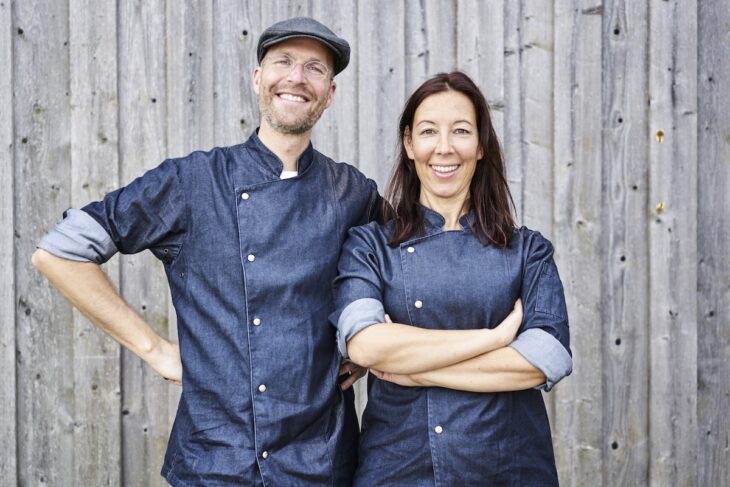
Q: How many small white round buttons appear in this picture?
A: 8